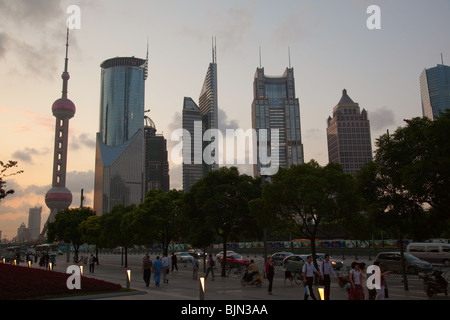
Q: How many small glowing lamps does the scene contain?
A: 8